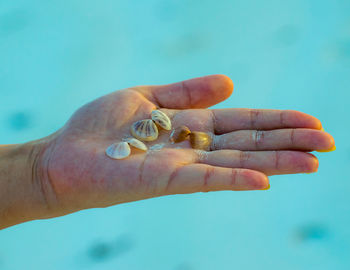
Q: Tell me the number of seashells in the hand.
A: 6